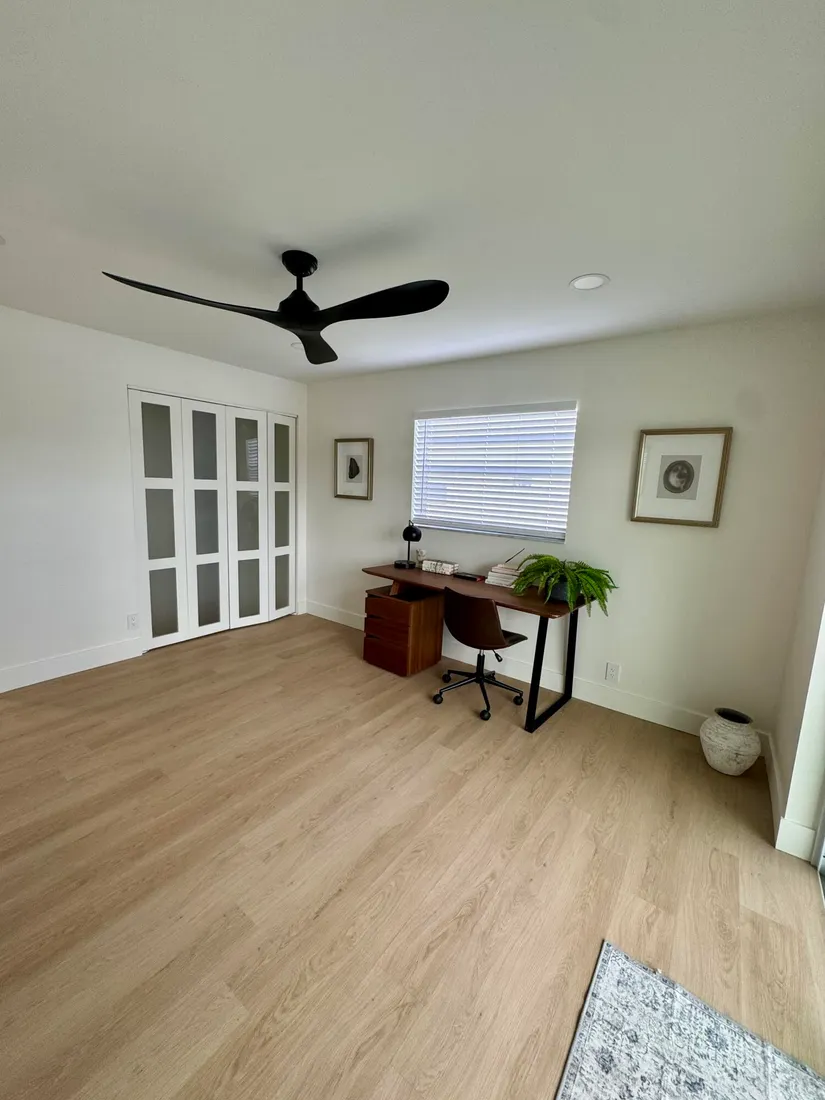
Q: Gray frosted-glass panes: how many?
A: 12